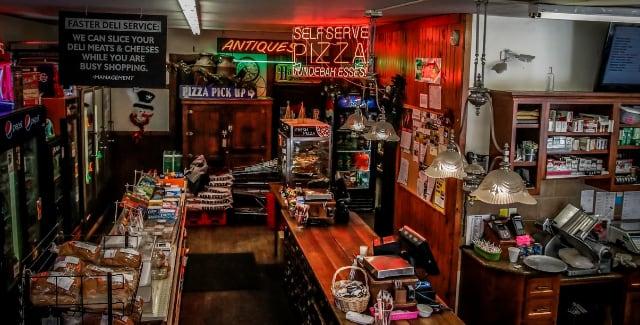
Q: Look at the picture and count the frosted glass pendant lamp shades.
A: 4